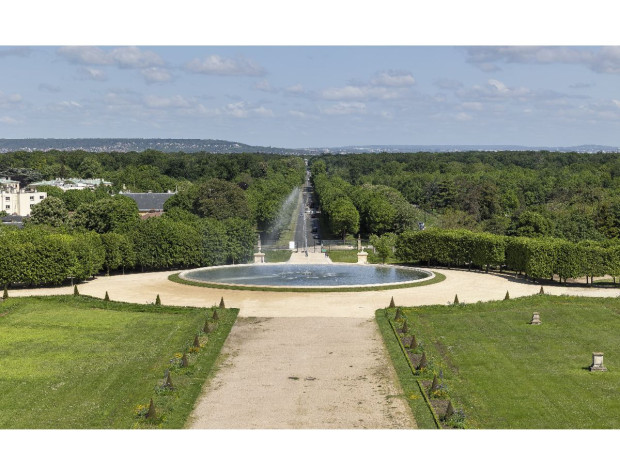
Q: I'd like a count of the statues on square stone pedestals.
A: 2